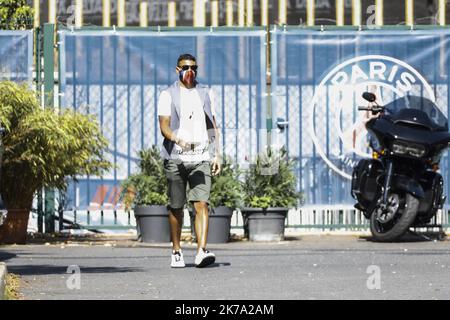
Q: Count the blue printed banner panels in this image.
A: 3